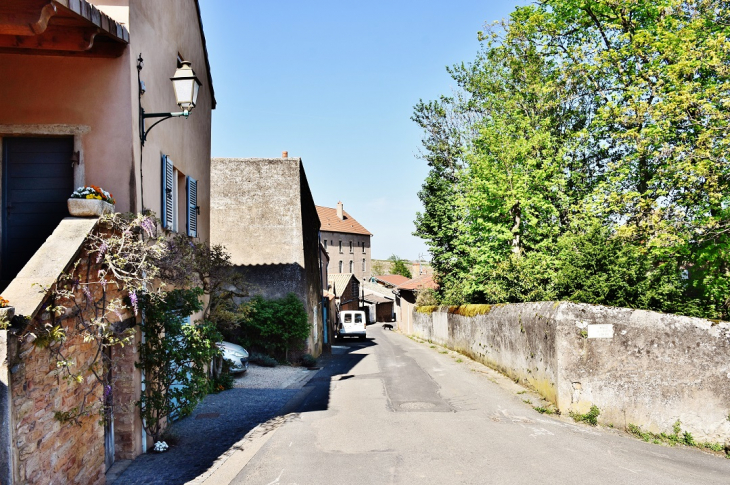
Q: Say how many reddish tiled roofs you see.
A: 3